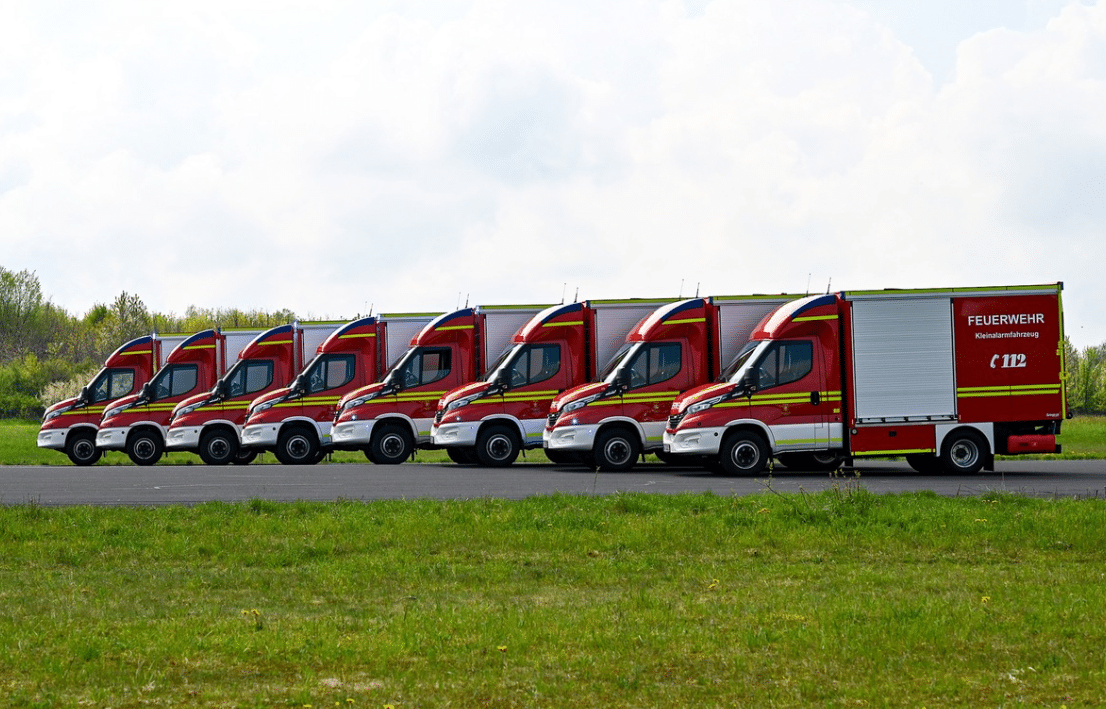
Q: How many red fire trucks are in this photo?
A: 8